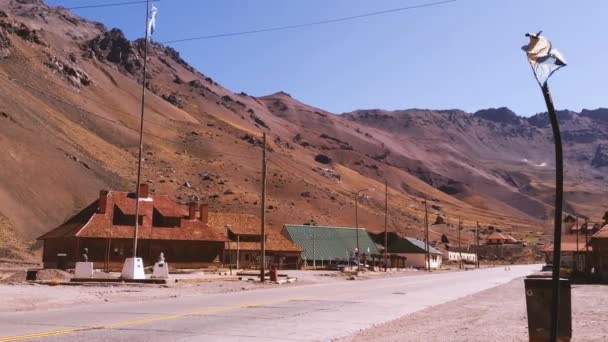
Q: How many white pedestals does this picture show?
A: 3